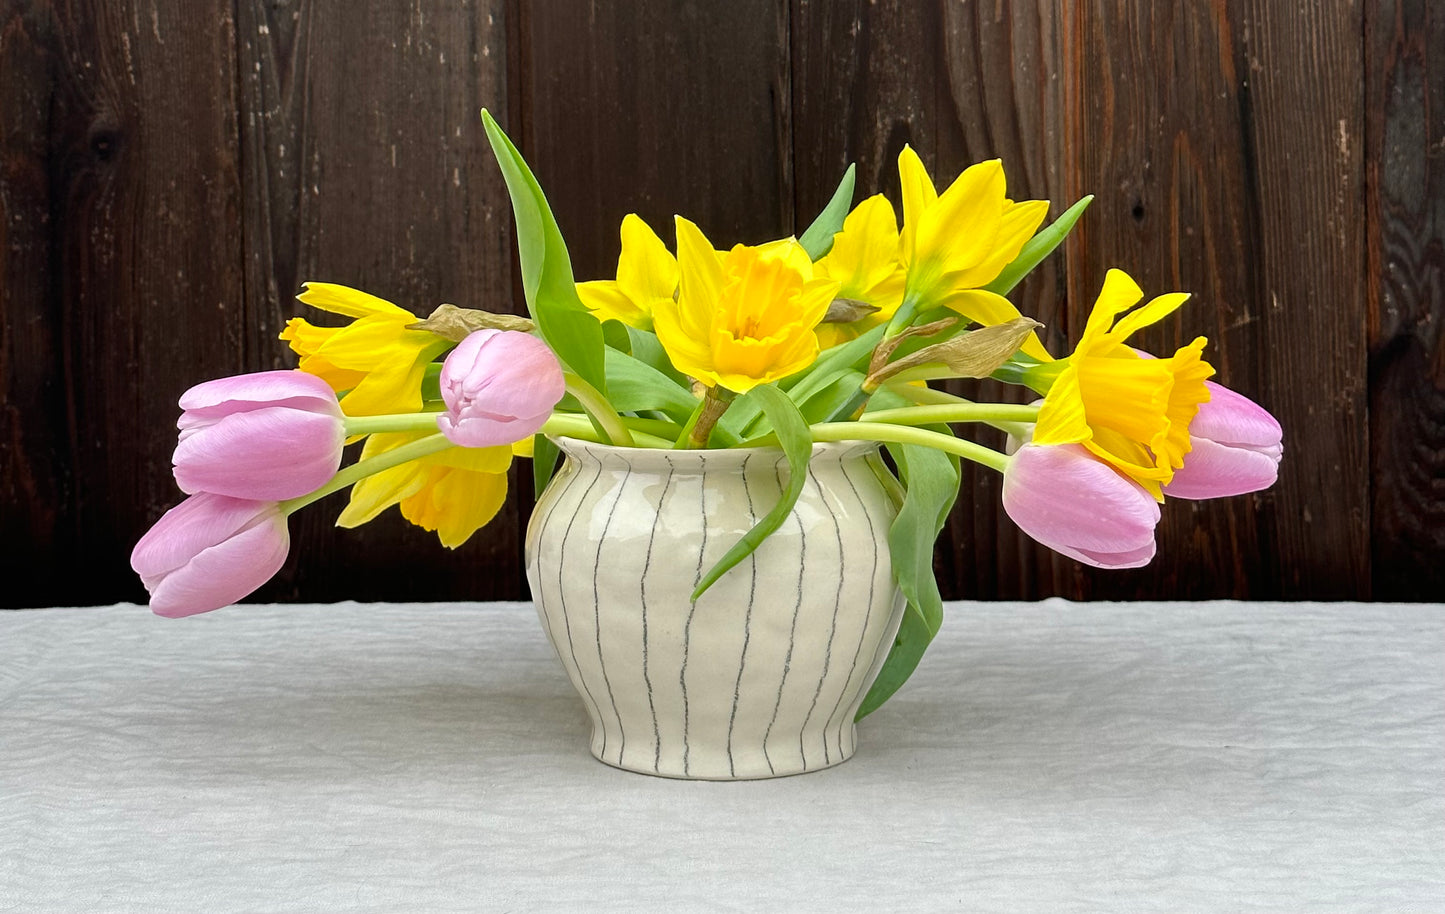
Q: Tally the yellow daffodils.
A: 7